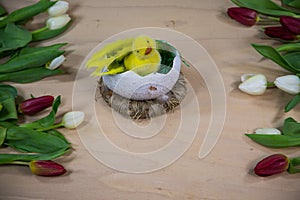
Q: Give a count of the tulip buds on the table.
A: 13